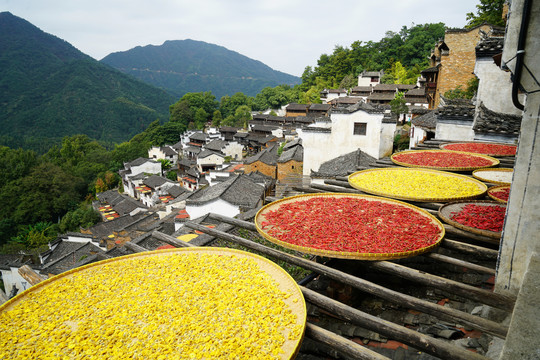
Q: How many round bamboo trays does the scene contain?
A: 8